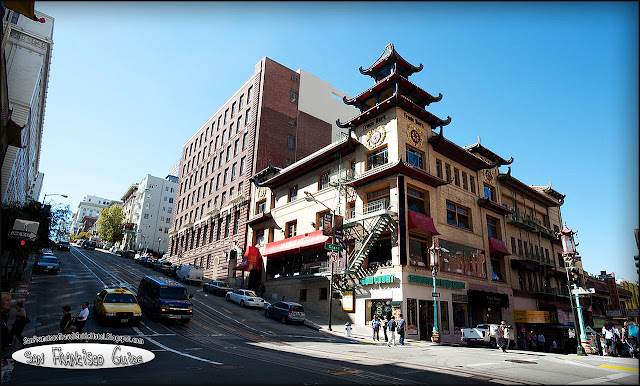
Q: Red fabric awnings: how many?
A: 4